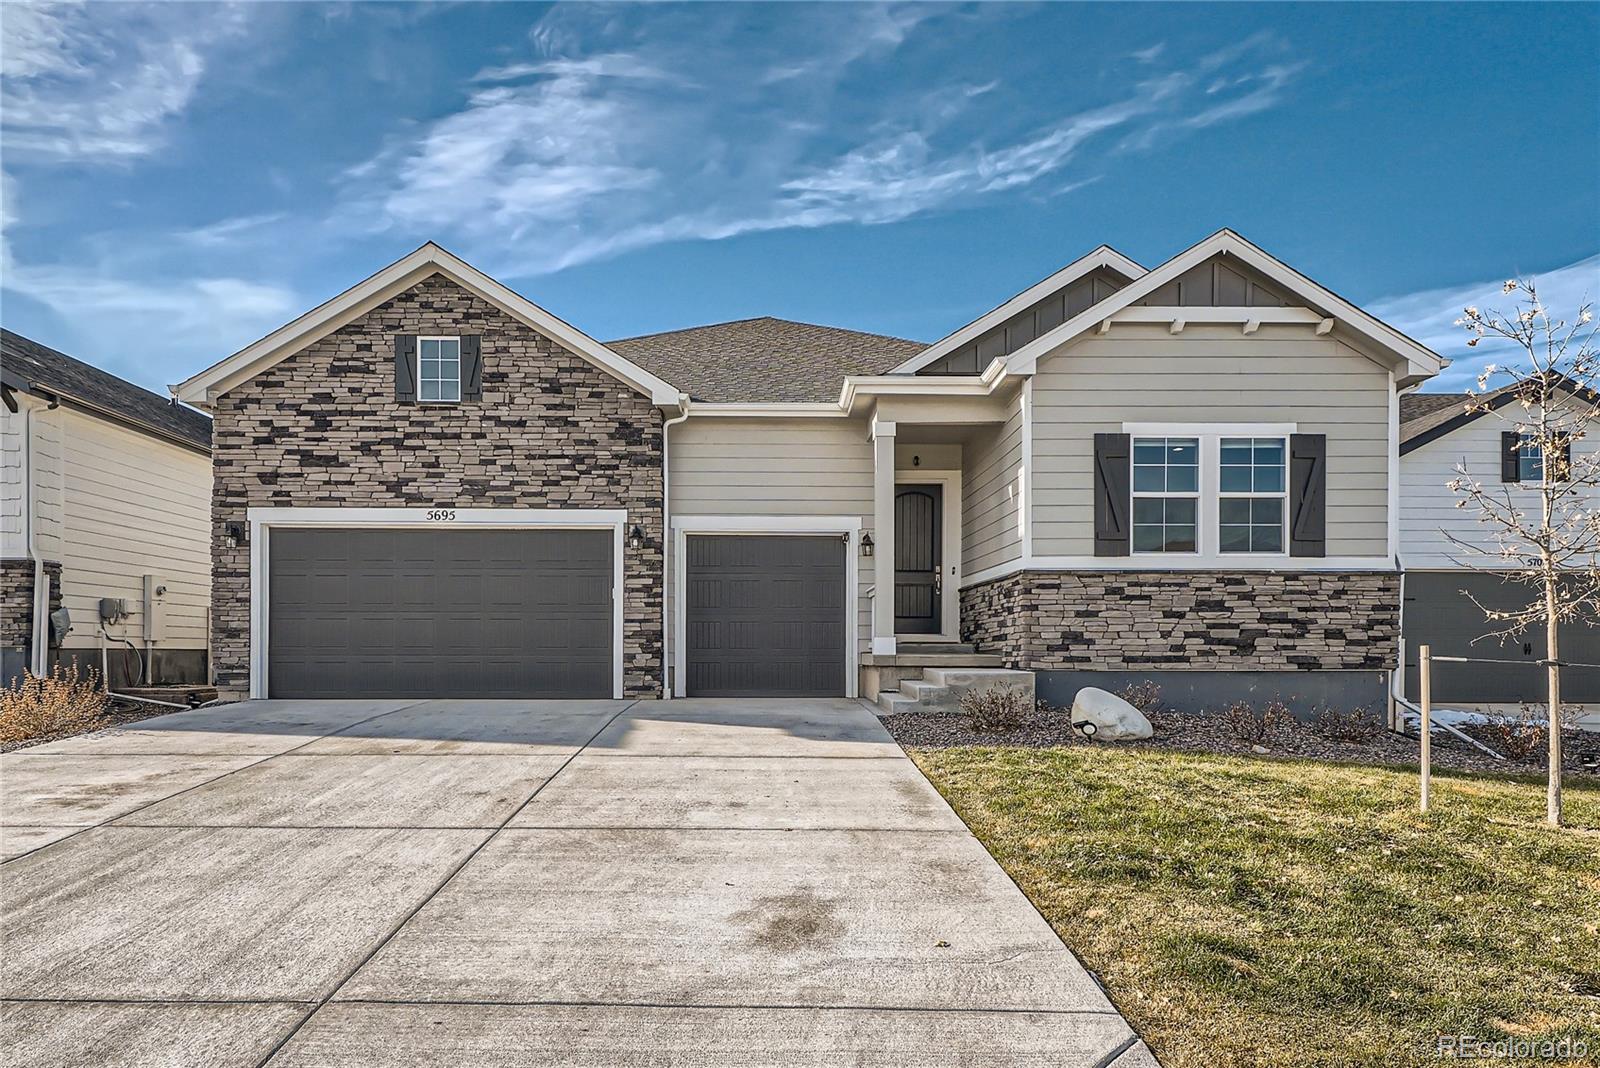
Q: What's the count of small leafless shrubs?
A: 5